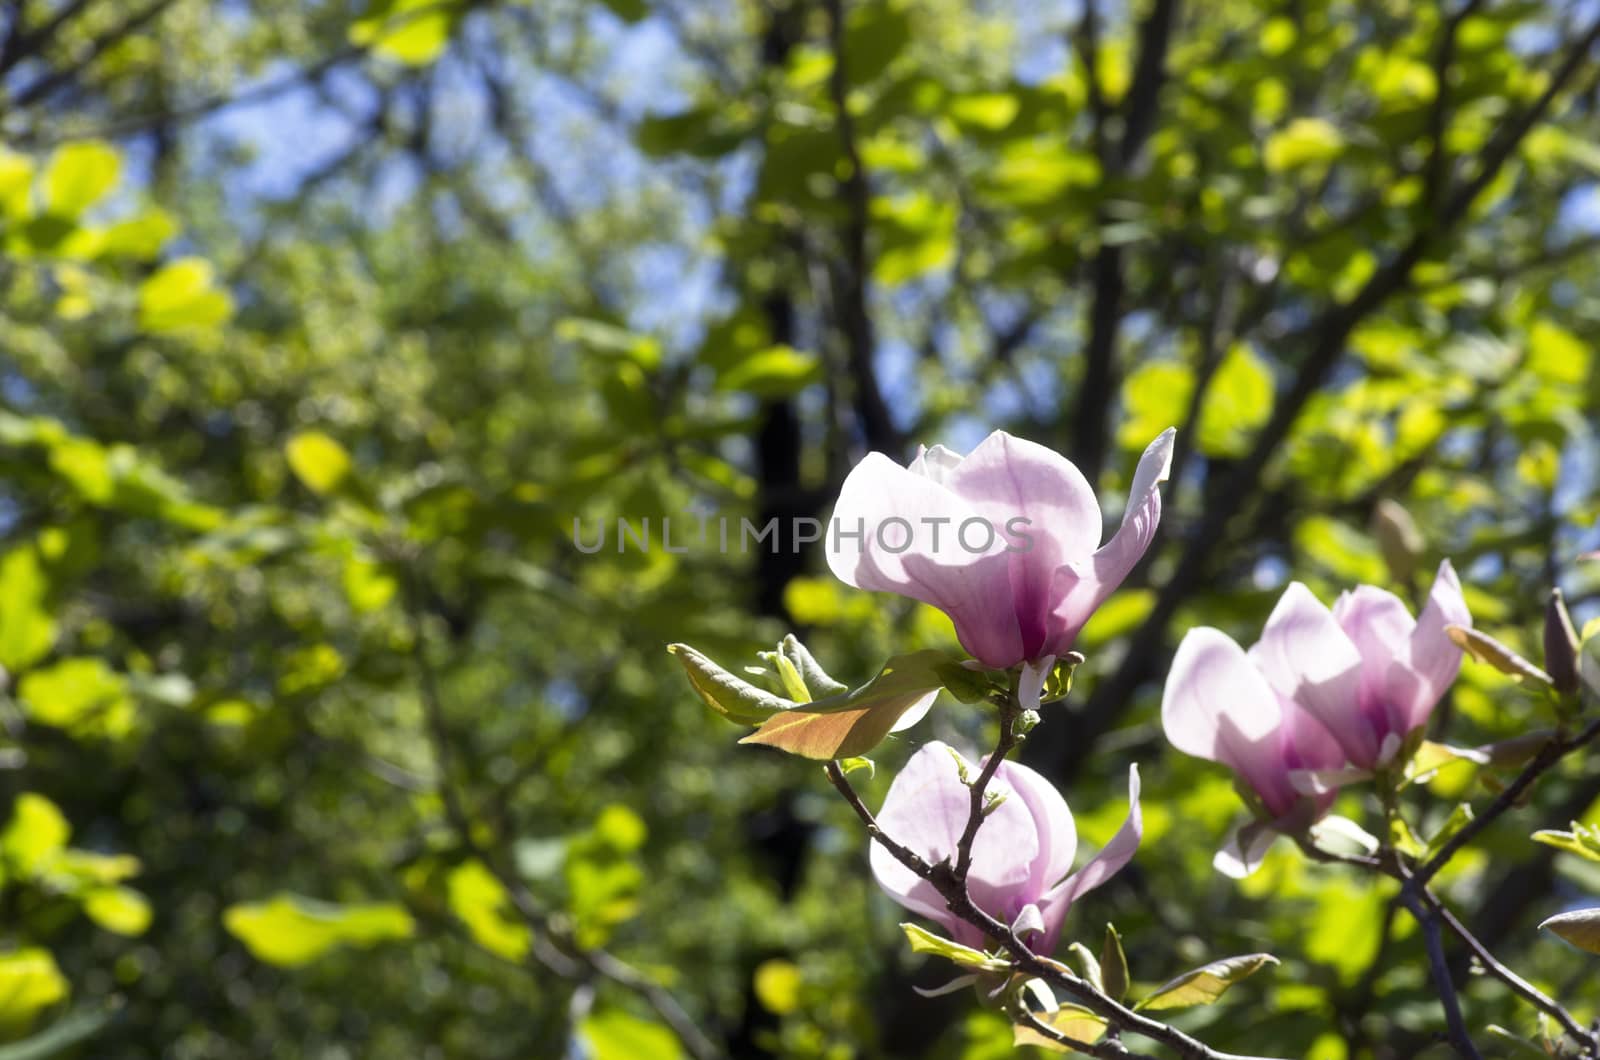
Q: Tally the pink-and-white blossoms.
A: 4